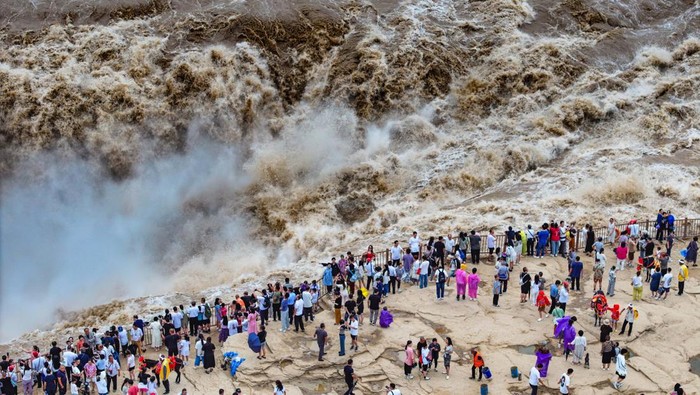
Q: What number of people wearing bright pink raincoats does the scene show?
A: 2